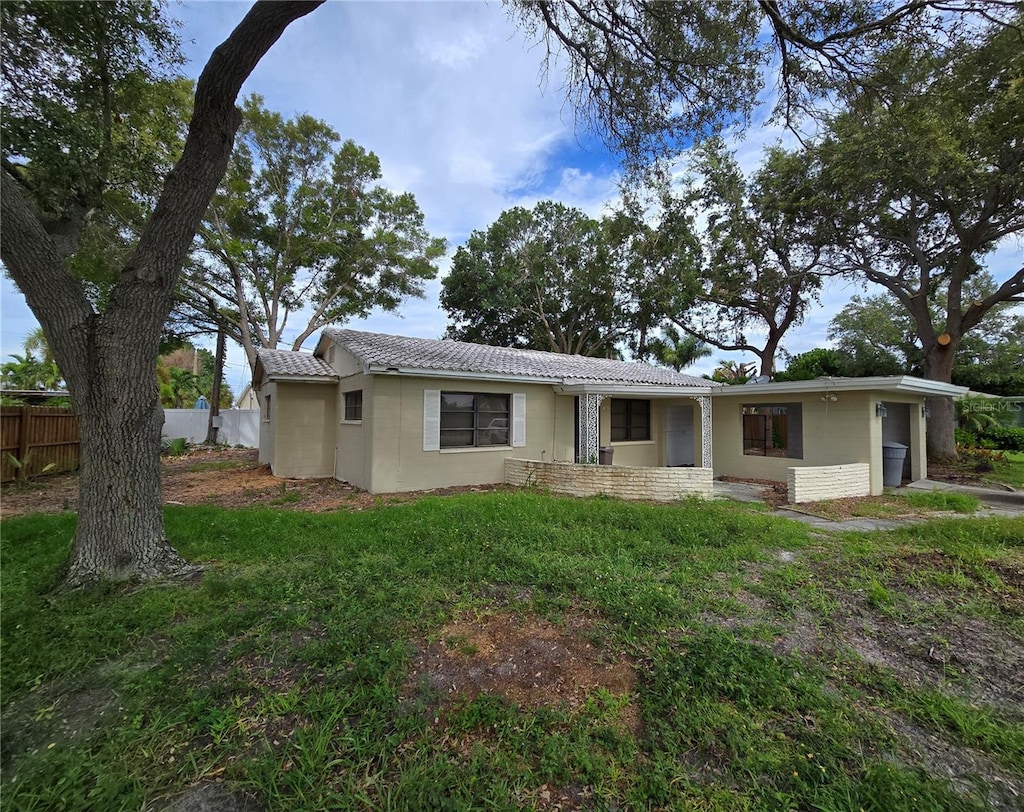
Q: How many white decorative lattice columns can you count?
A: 2